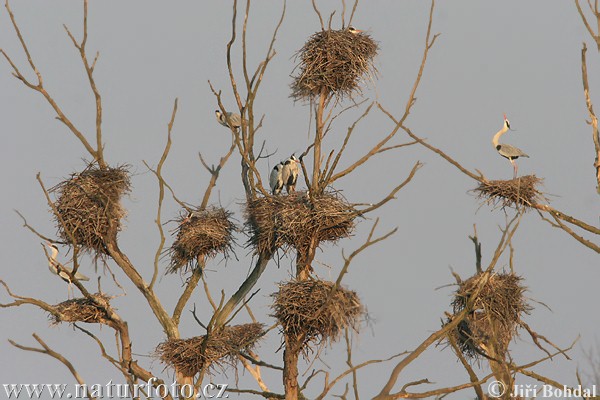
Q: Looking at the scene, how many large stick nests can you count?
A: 9